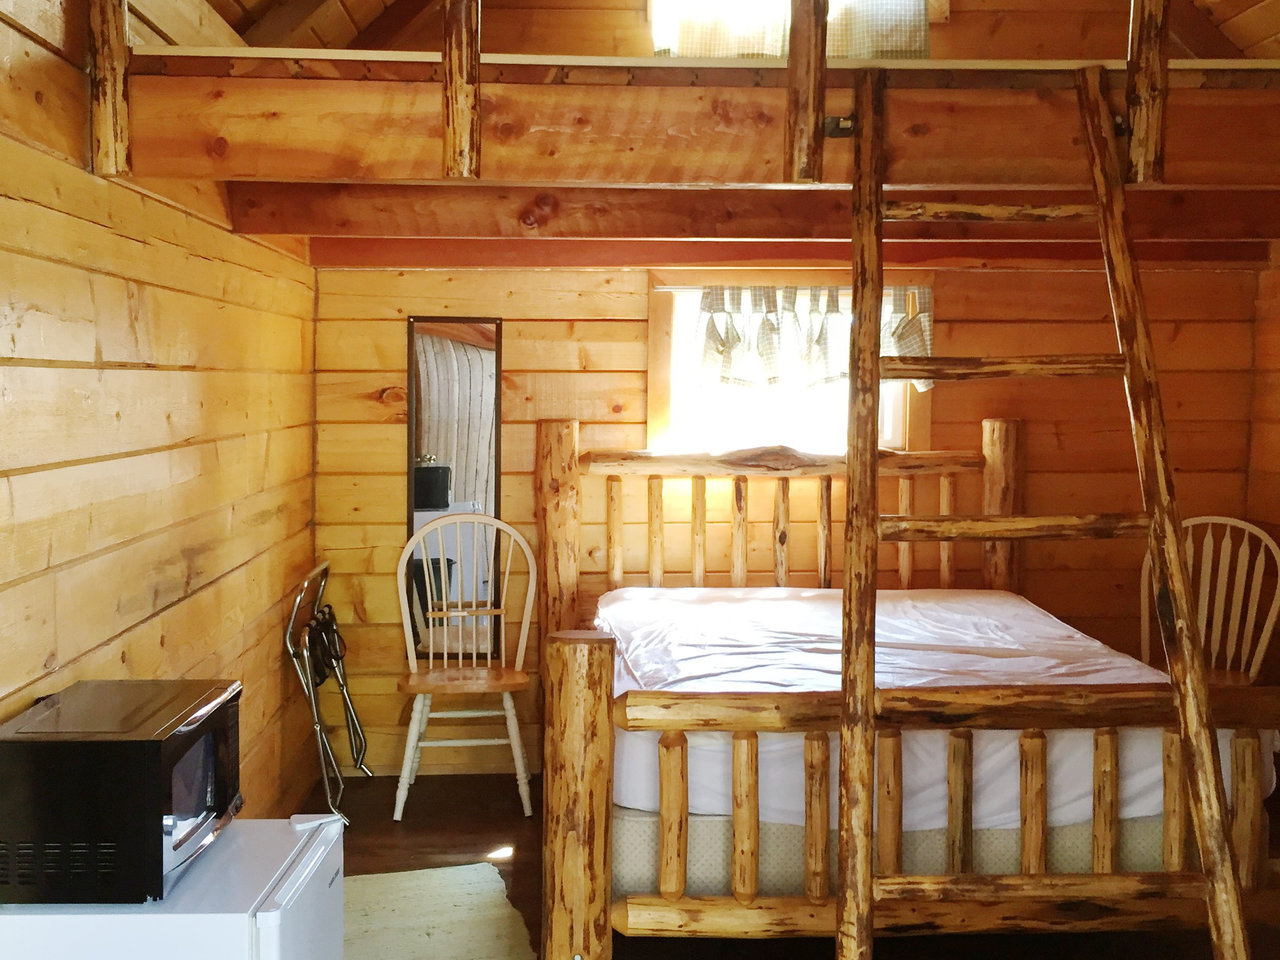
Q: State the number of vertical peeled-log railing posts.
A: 4